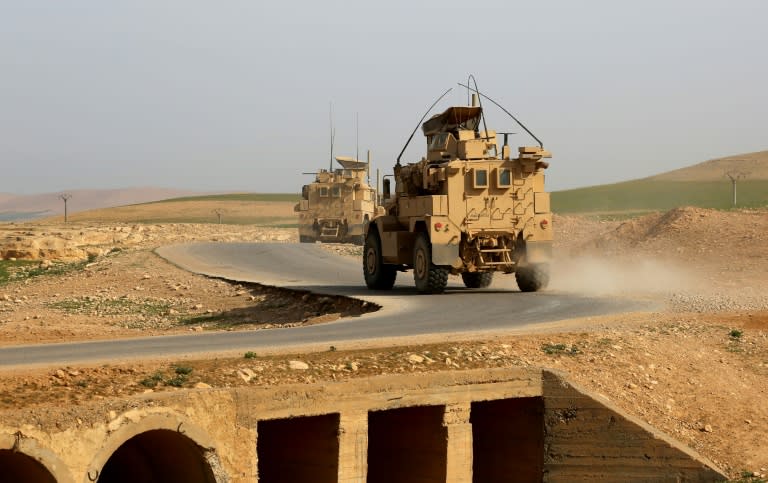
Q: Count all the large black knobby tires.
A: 4